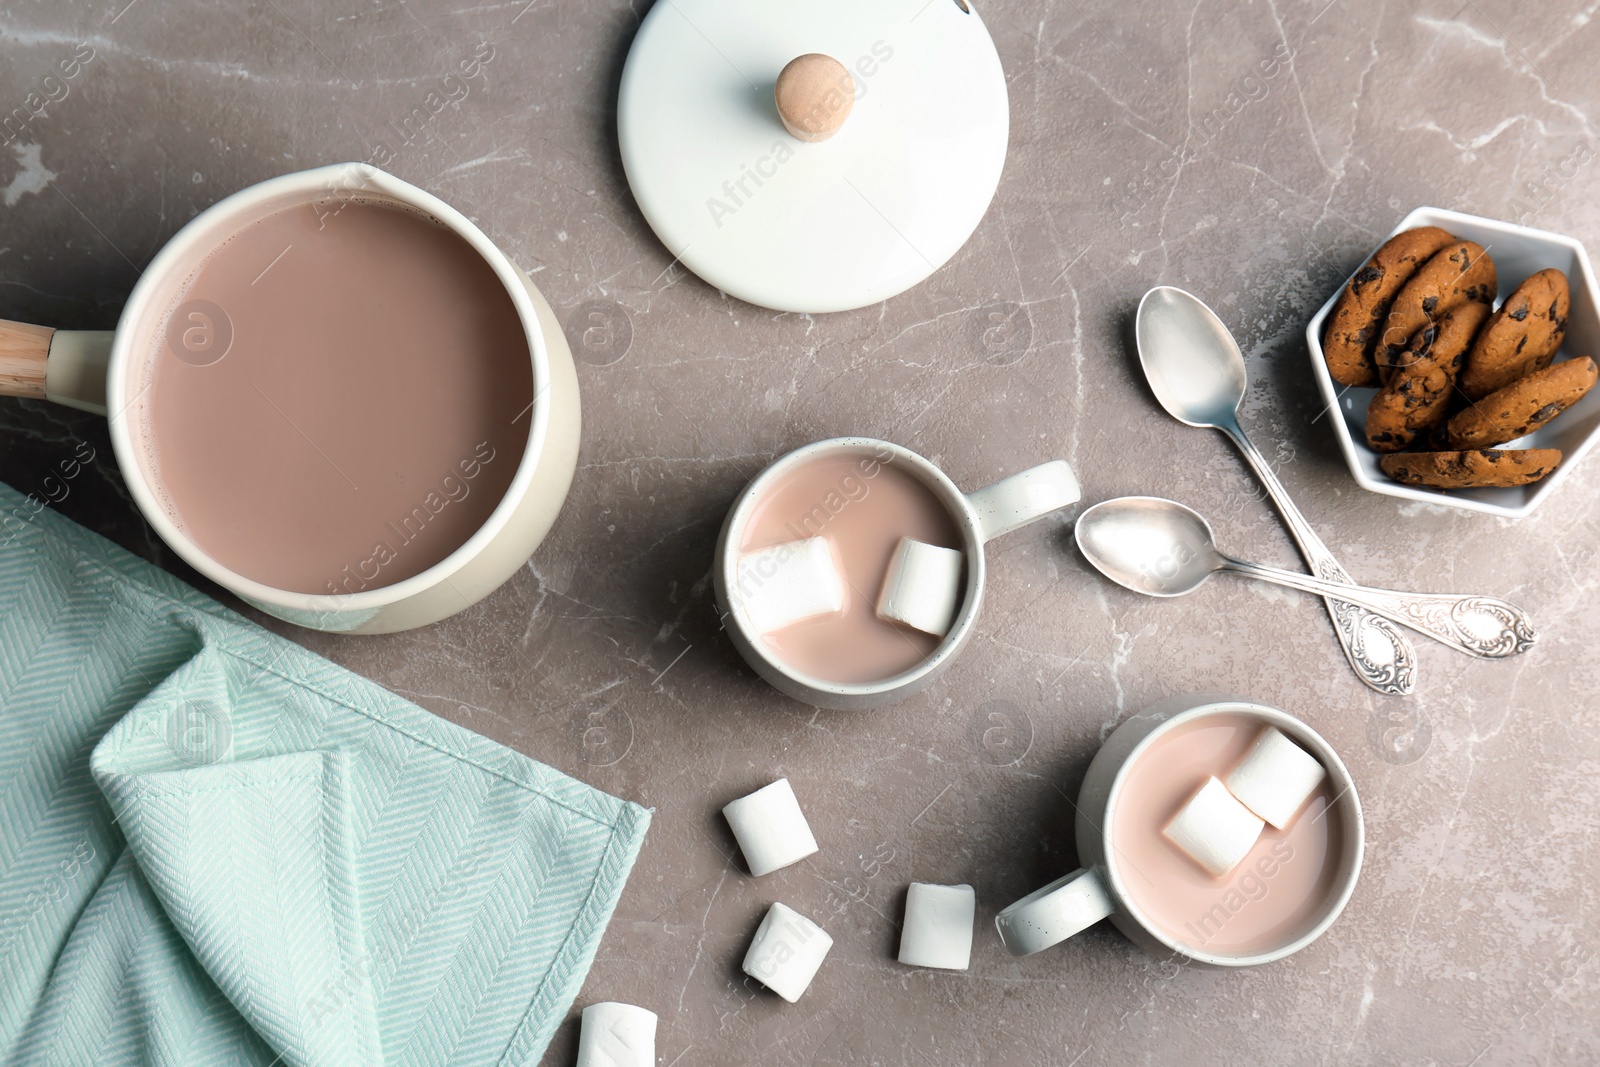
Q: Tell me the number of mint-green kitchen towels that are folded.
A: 1